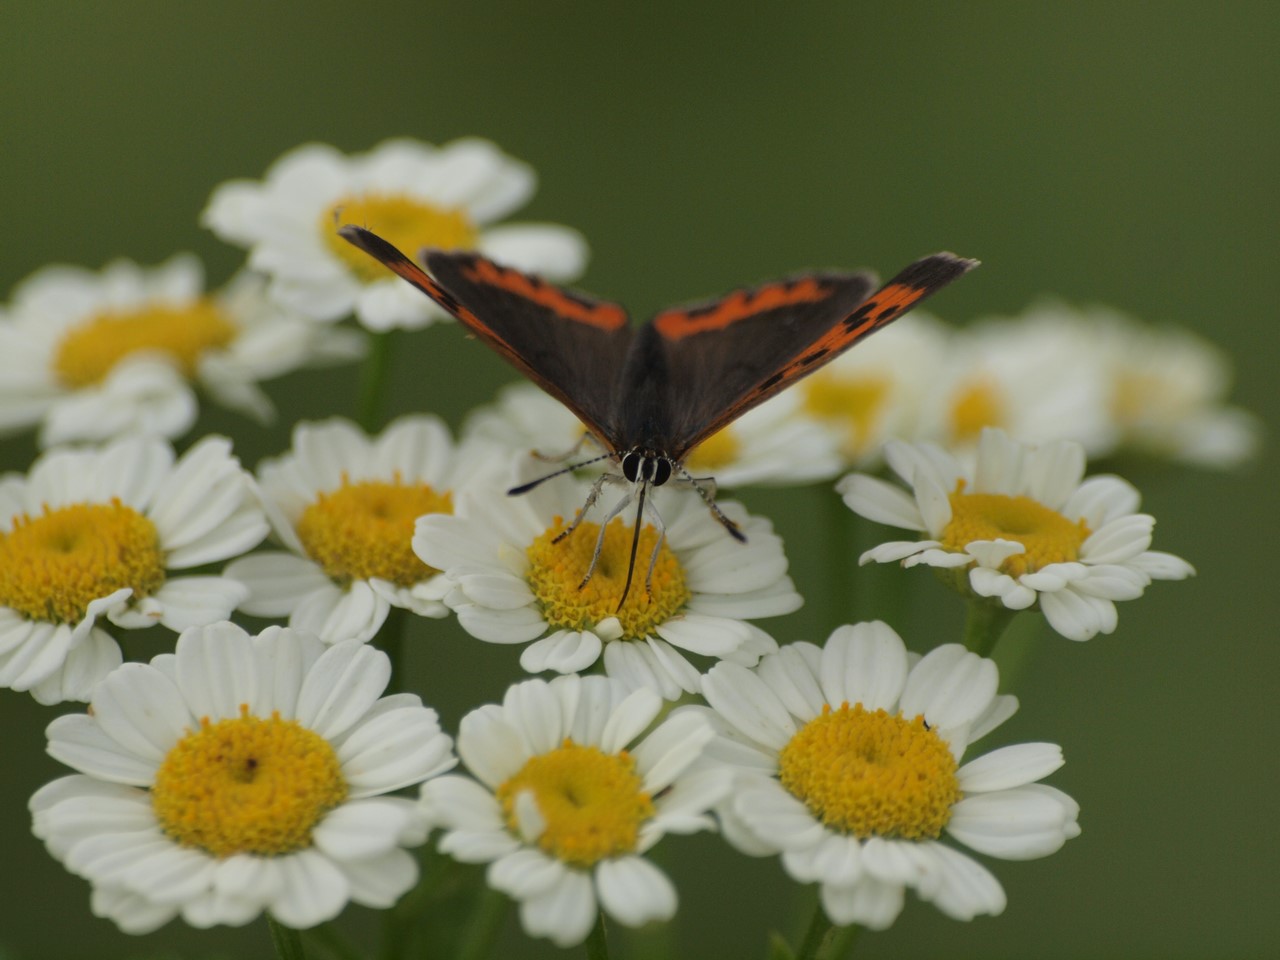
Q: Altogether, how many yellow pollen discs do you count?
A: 13